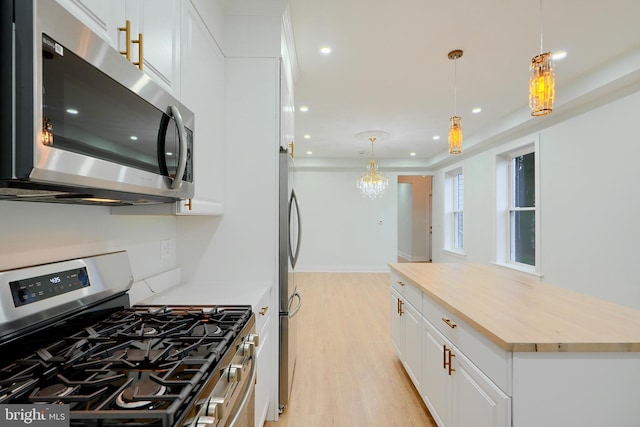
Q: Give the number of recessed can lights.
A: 8